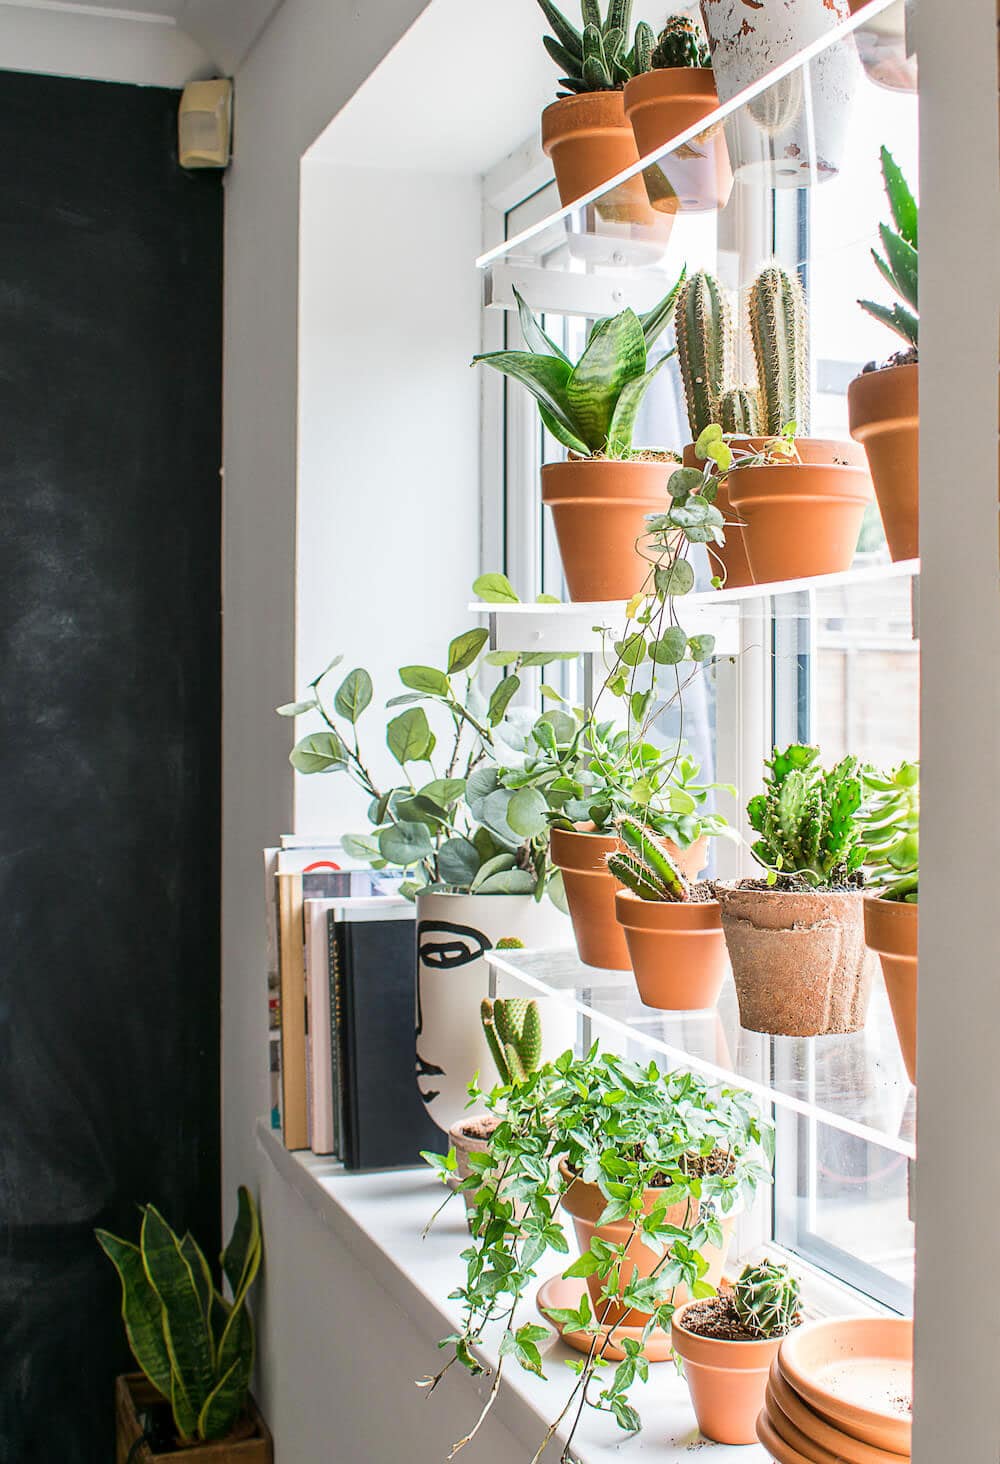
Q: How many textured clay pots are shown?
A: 1